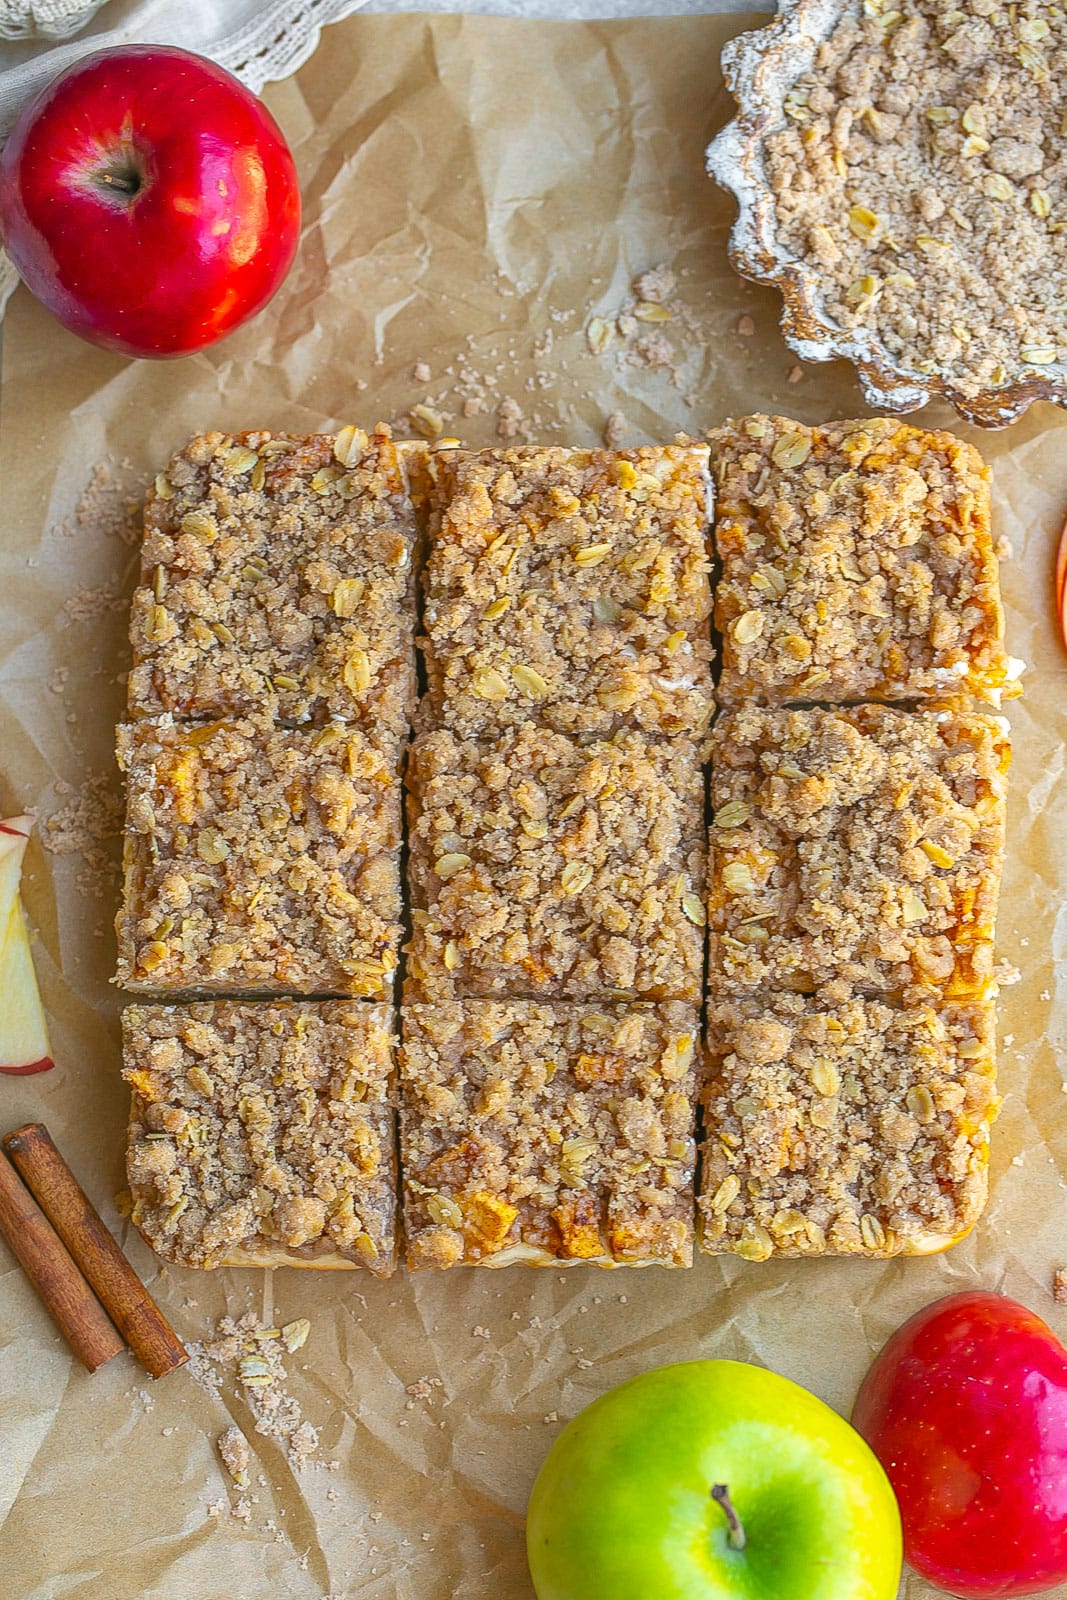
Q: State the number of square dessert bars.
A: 9